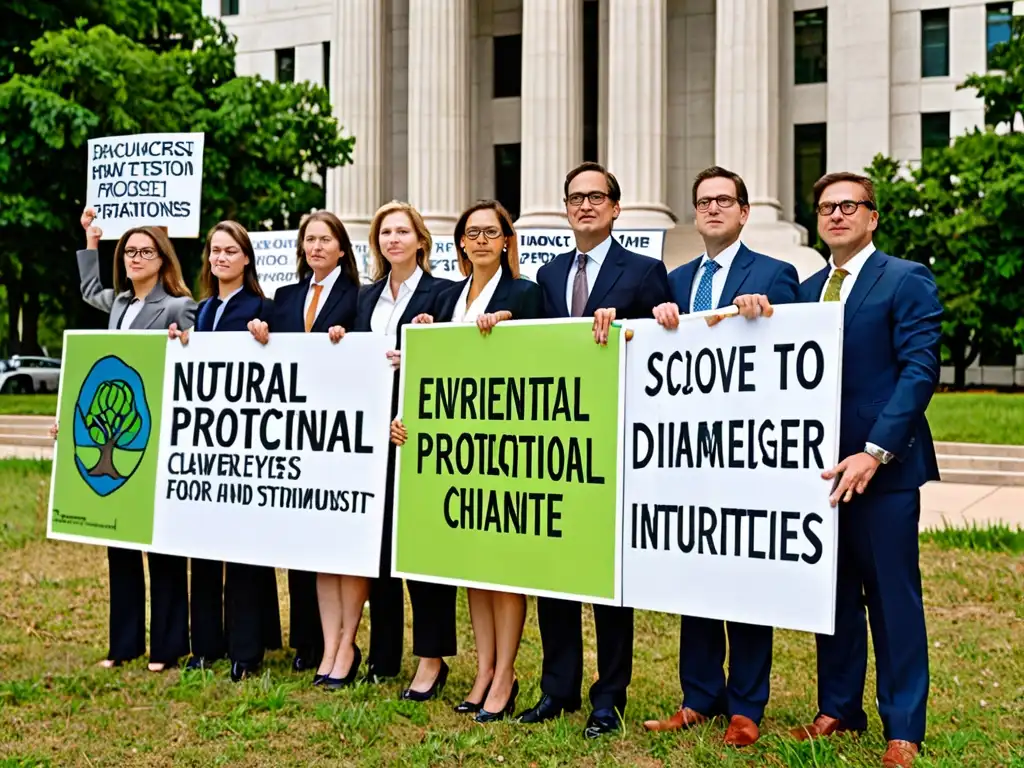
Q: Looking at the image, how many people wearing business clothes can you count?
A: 8